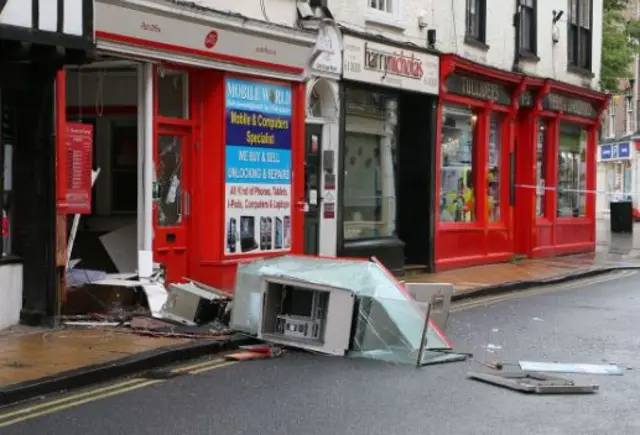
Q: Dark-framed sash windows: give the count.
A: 3